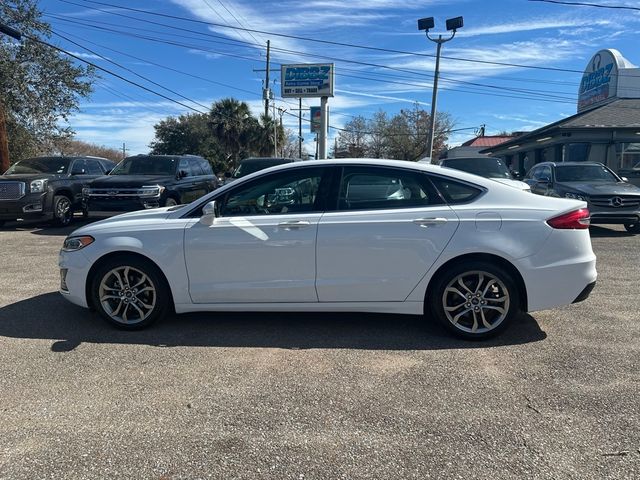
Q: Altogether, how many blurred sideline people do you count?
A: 0